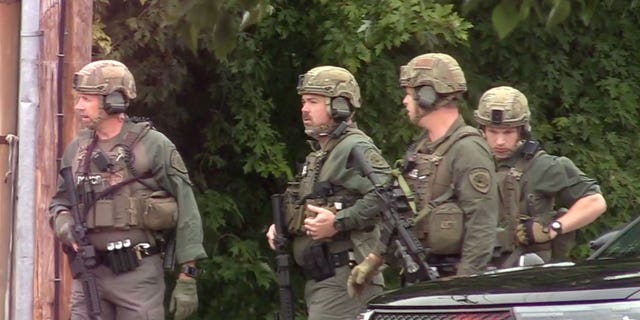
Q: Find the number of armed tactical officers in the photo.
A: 4